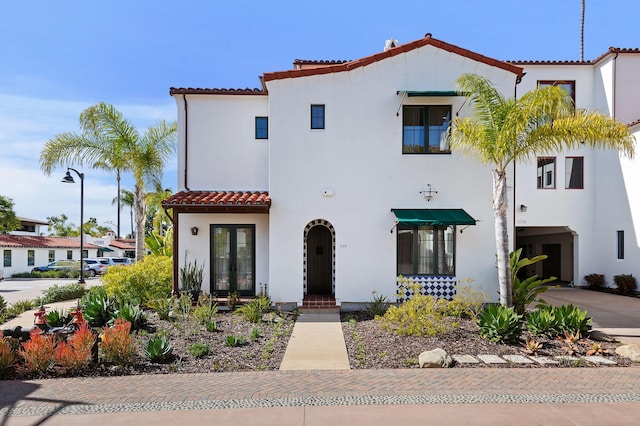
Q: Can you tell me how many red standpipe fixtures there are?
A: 2